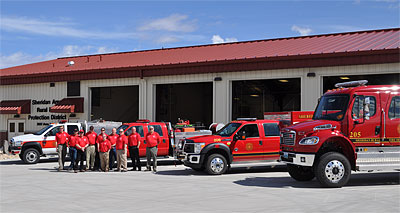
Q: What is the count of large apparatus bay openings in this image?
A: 4